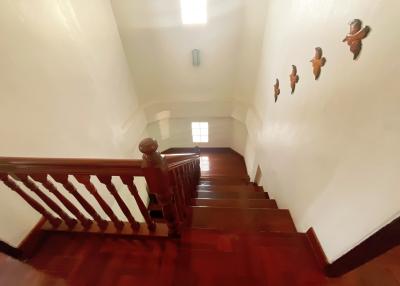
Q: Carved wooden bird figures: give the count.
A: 4